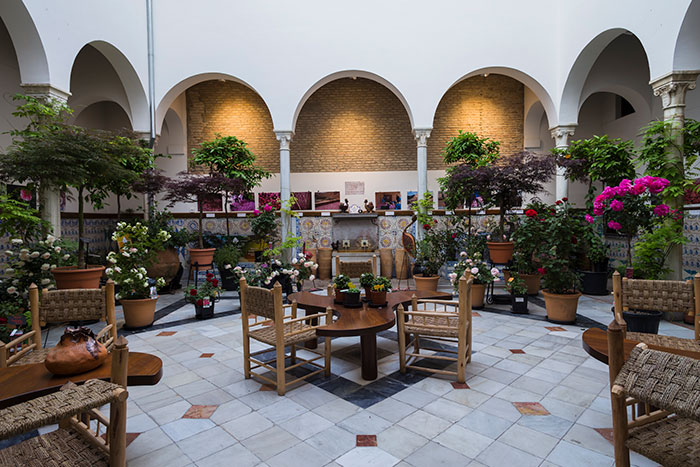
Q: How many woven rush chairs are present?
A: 7